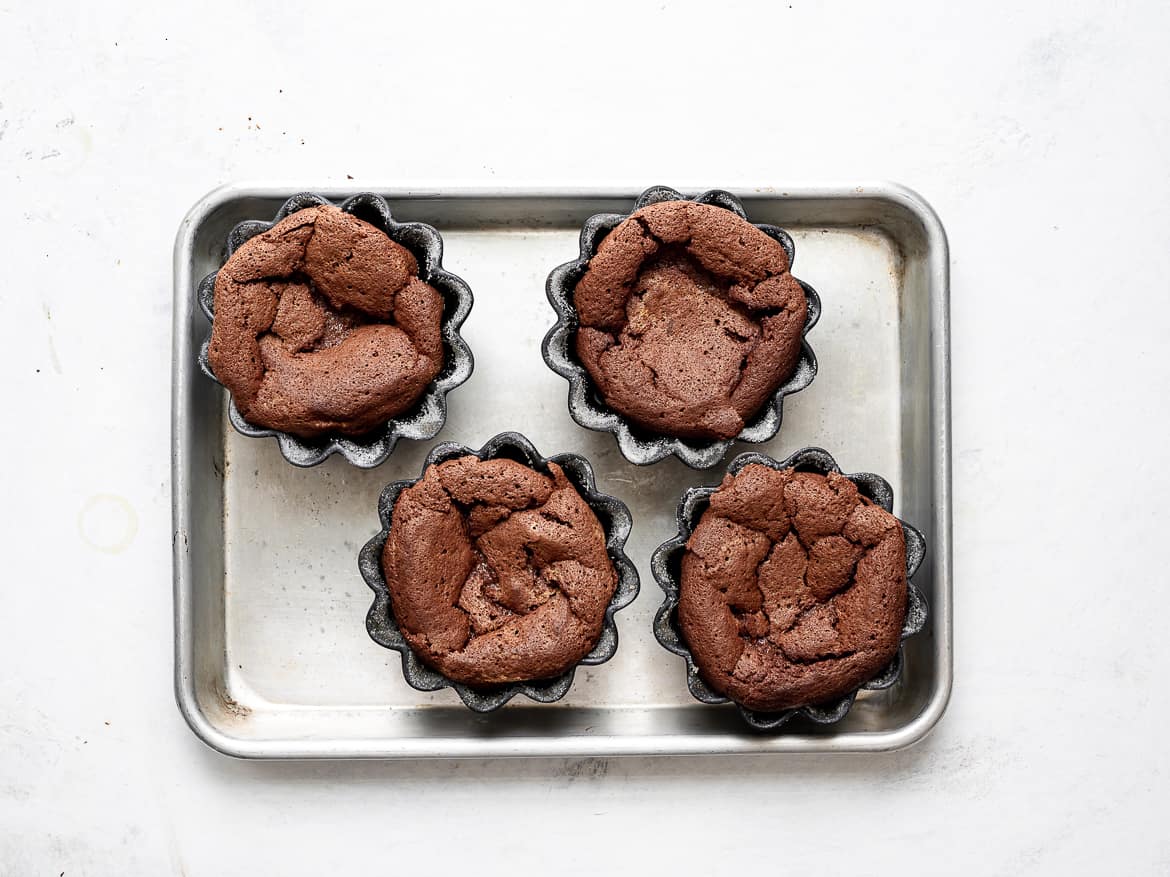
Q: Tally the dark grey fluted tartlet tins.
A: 4